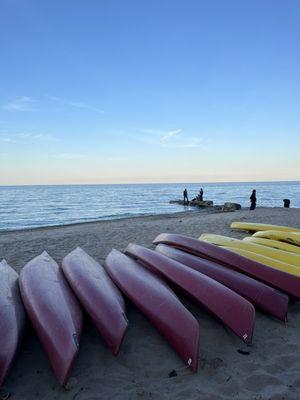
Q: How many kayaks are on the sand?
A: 12